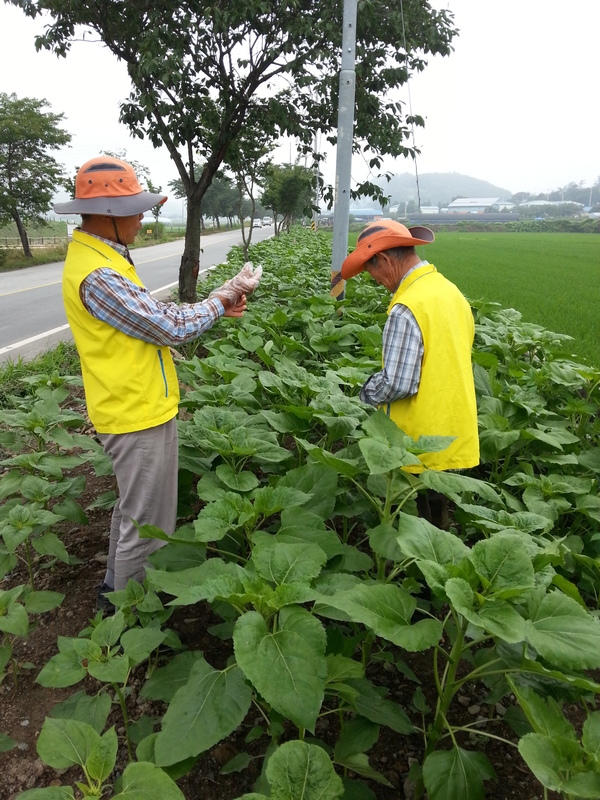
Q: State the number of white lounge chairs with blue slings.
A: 0